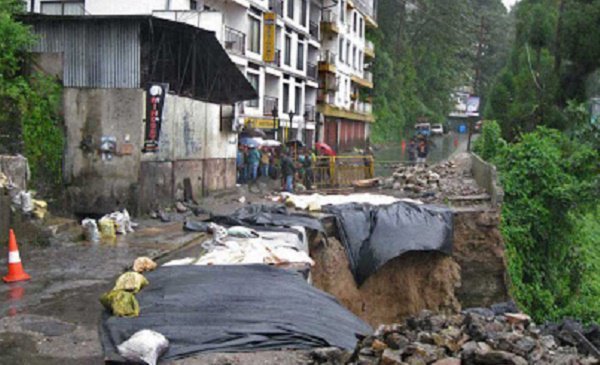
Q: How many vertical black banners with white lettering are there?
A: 1